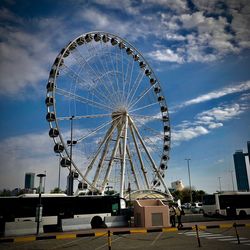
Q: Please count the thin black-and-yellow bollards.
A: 3